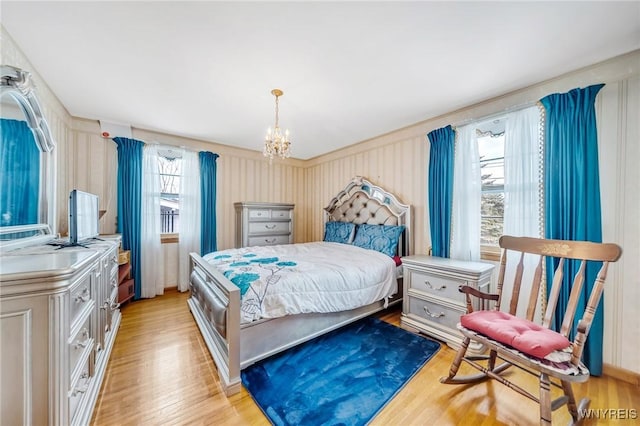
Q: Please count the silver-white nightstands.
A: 1